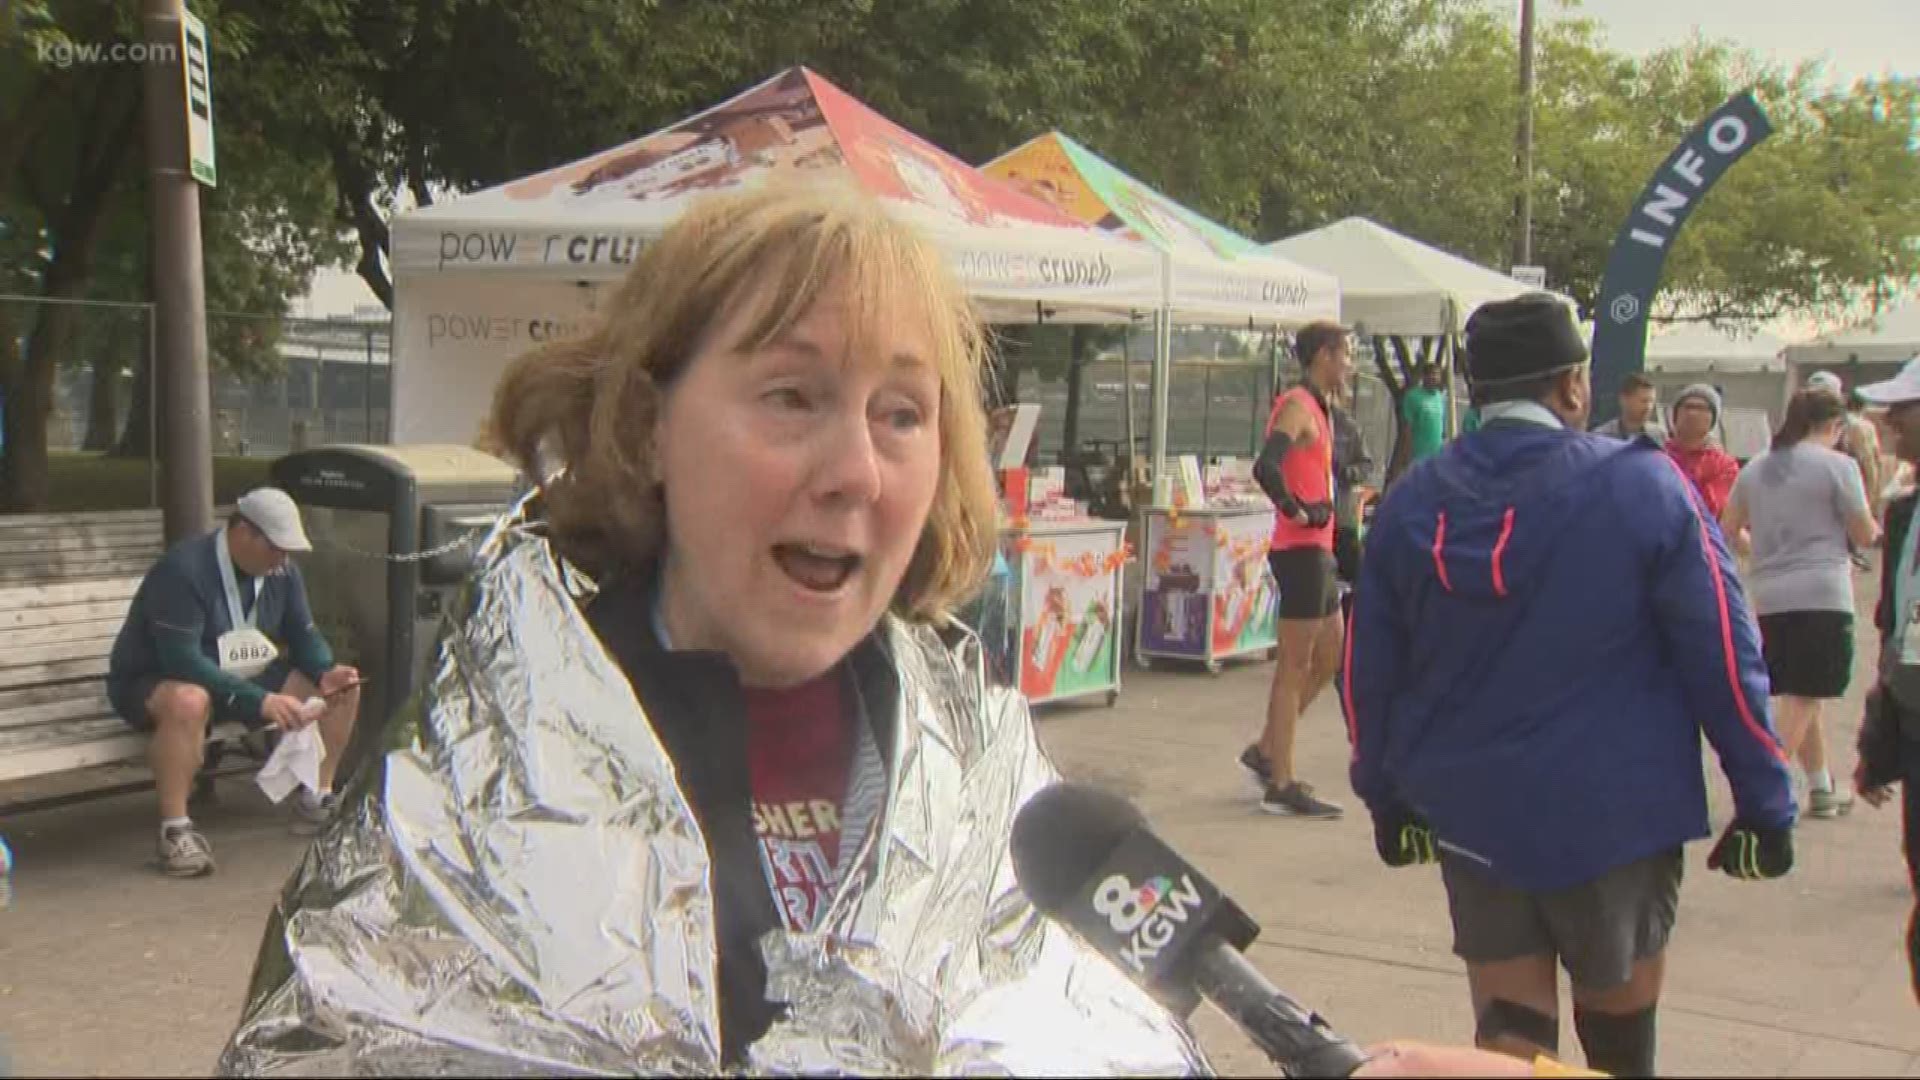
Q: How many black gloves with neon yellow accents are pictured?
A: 2